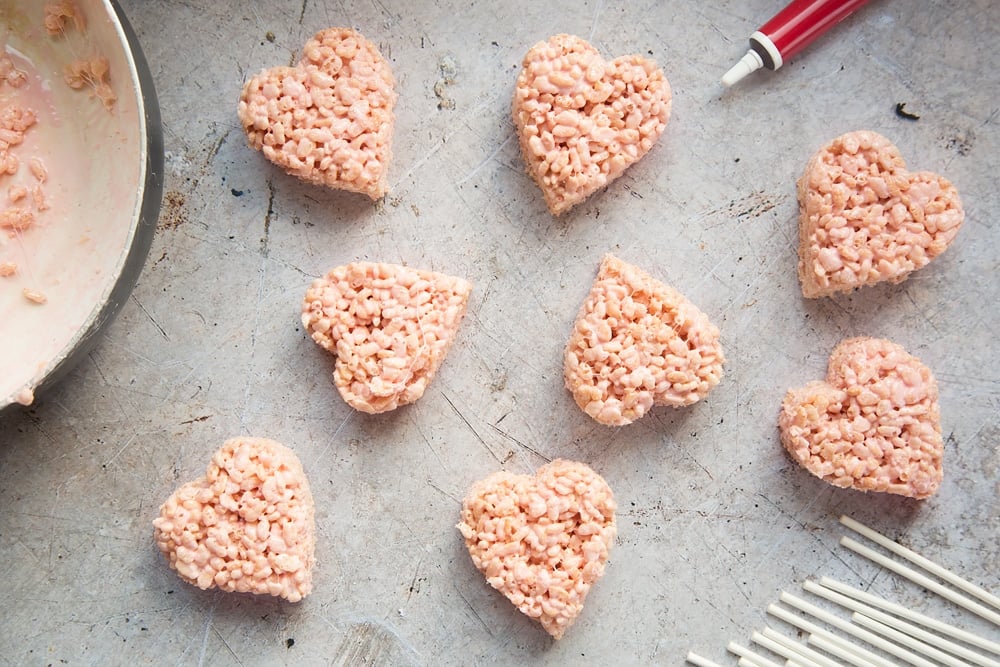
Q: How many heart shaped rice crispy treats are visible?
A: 8